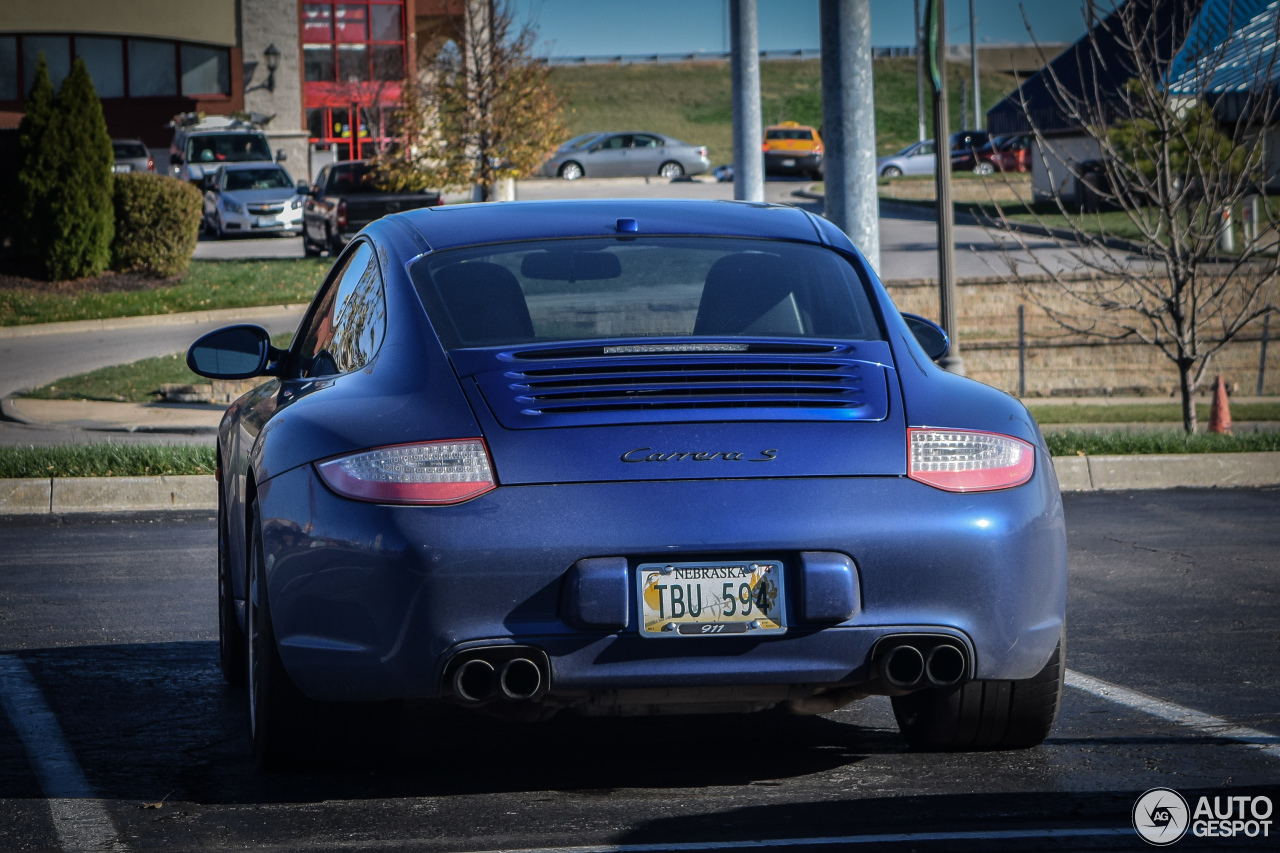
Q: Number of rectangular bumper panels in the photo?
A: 2